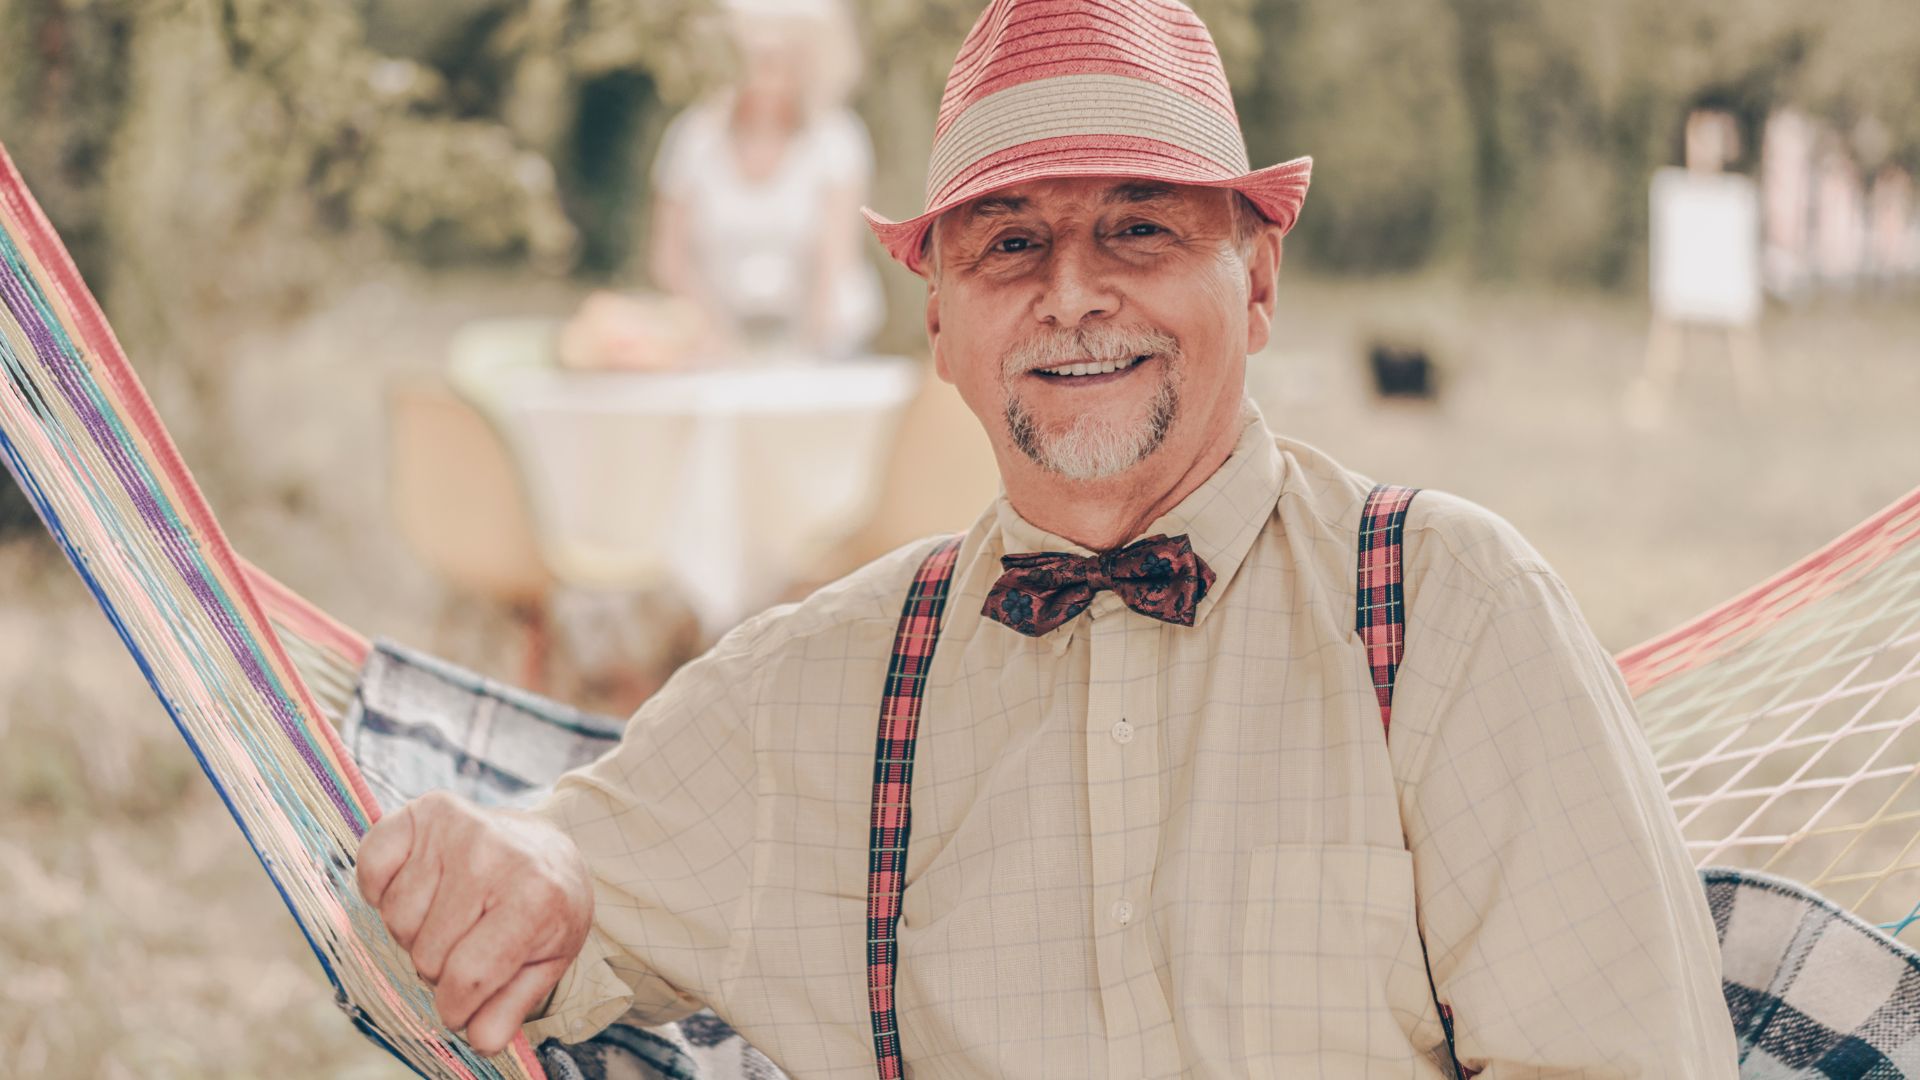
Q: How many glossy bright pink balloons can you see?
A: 0